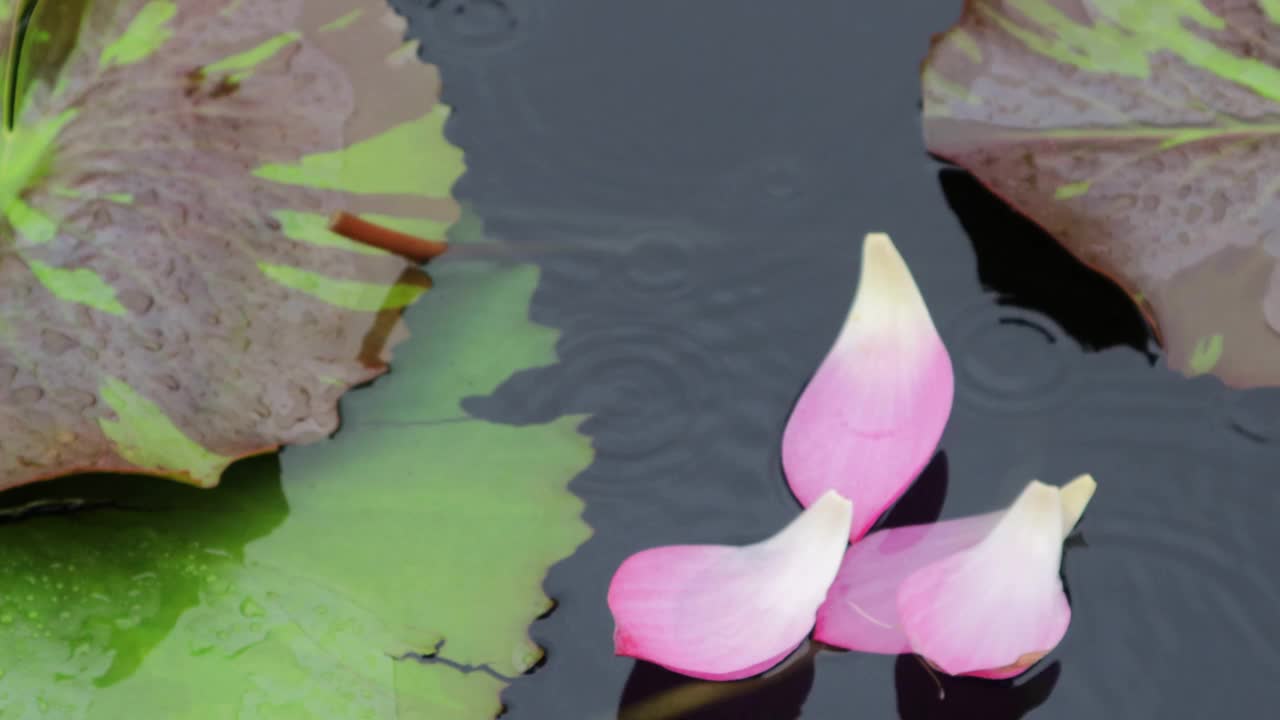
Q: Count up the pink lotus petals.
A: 4